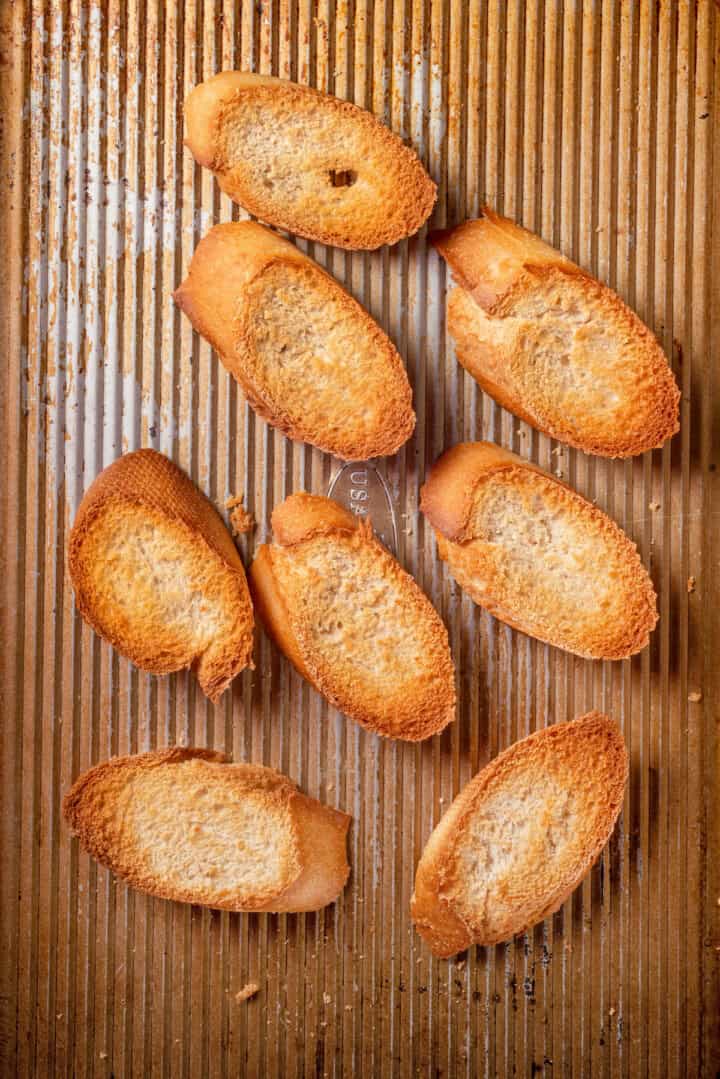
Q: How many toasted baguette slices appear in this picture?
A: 8